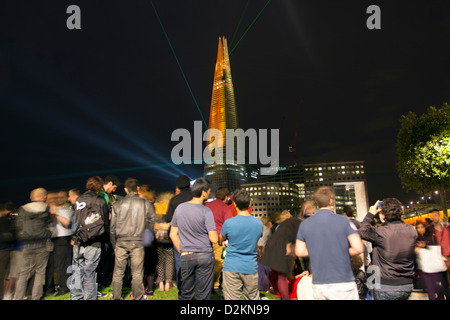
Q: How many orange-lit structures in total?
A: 1